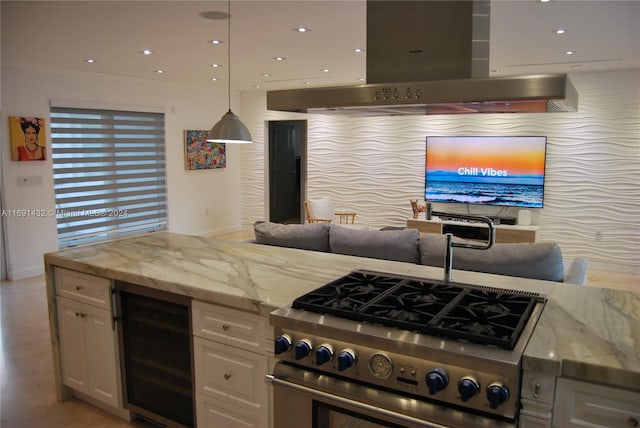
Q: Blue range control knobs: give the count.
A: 7